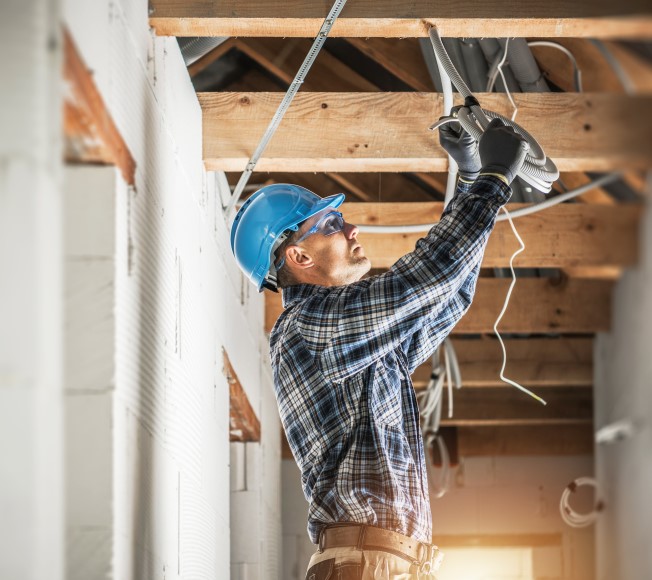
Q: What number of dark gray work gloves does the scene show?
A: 2